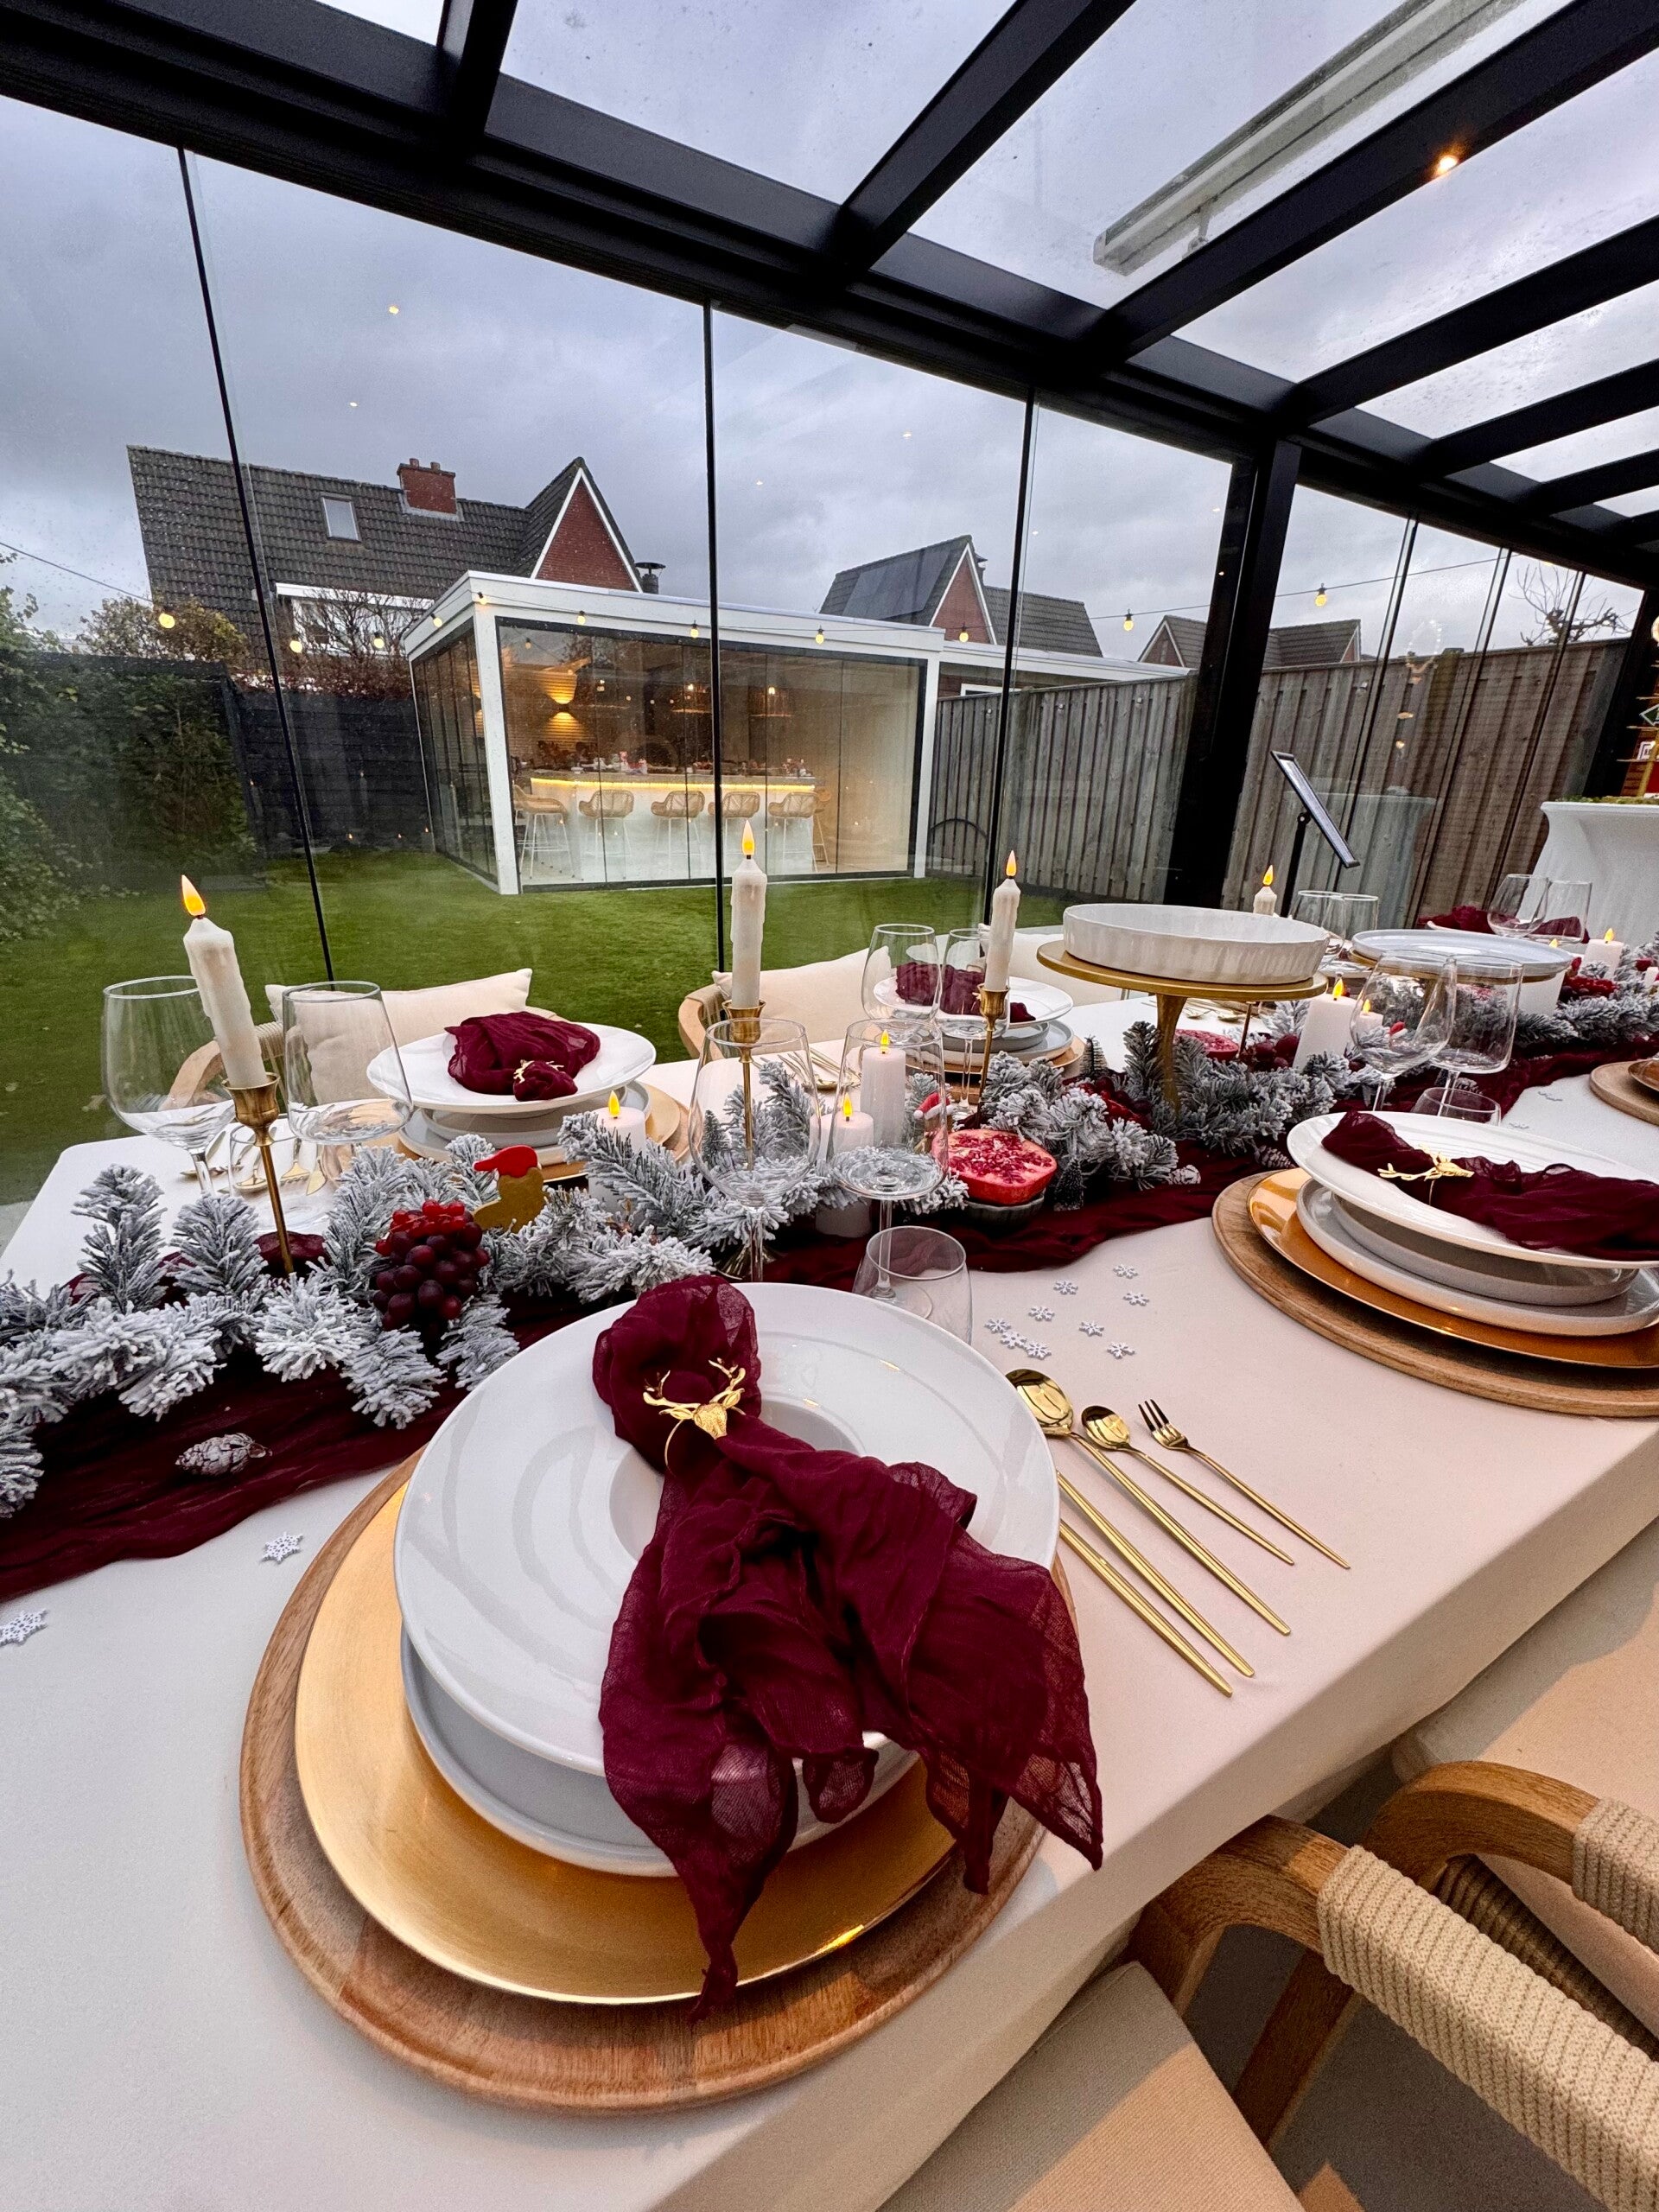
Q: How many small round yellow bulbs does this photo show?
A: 11